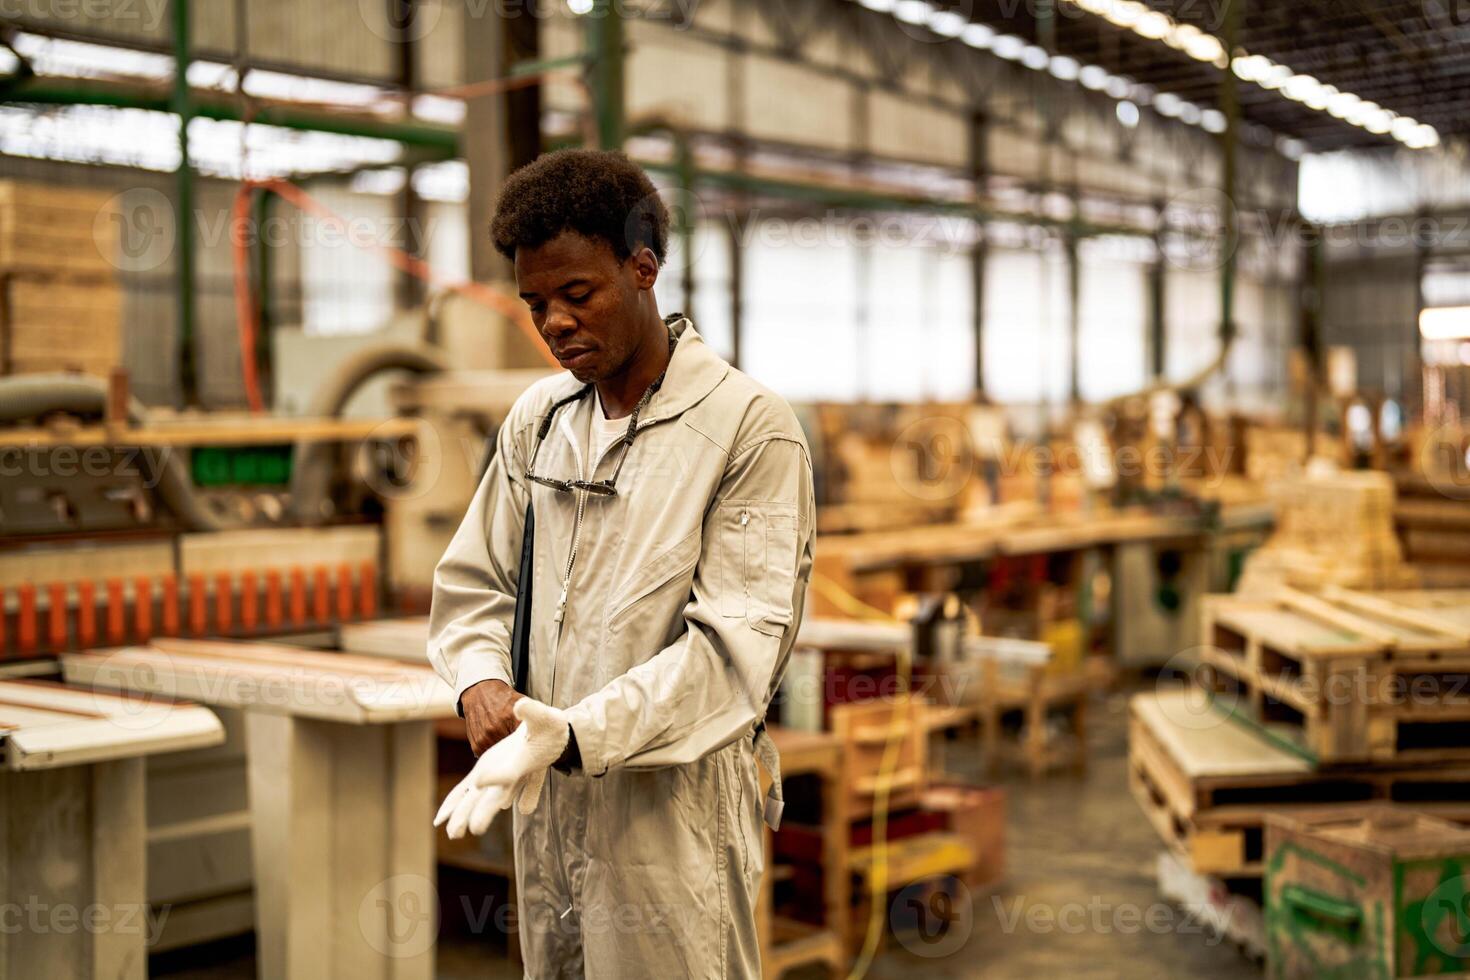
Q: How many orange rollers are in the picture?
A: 15